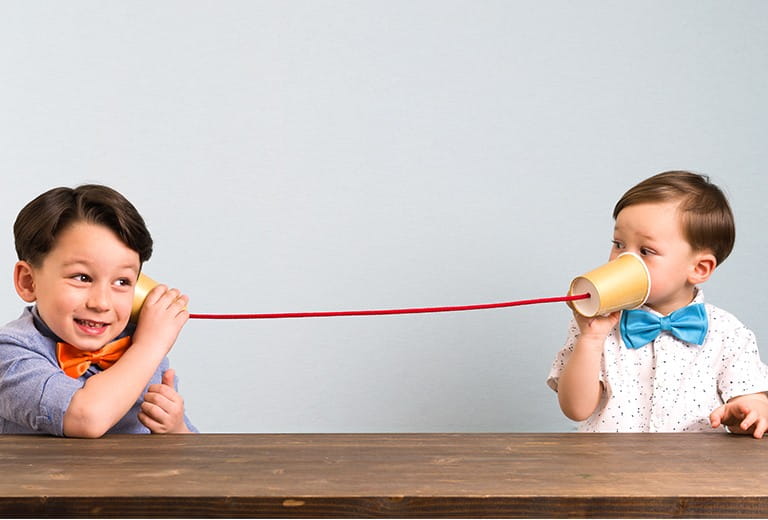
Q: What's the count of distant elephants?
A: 0